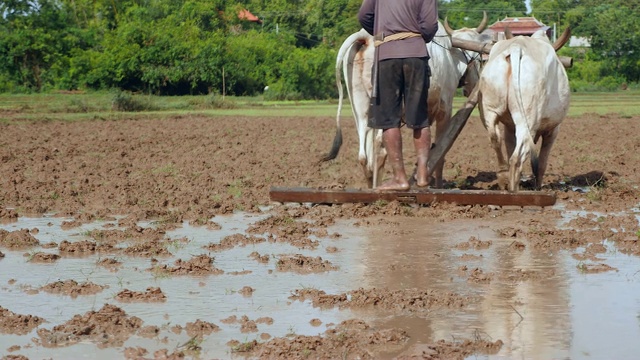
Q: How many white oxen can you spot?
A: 2